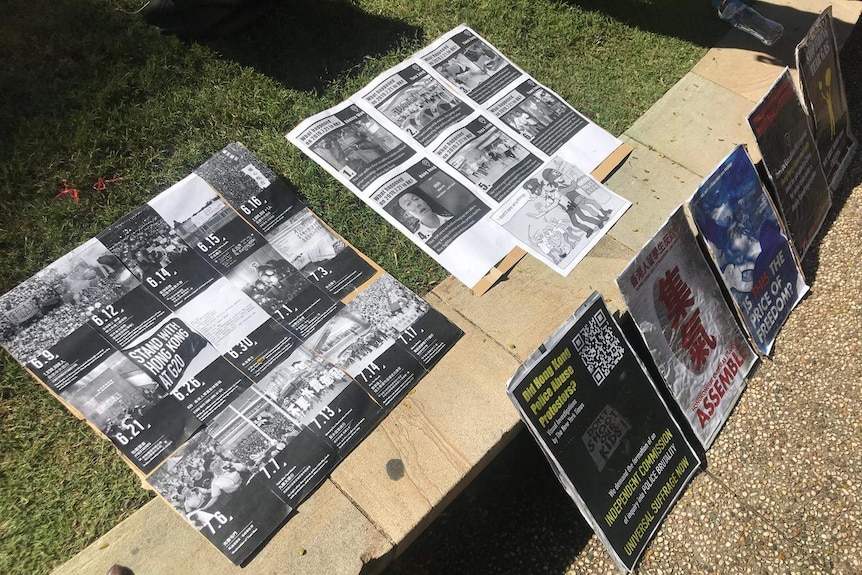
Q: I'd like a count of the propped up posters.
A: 5